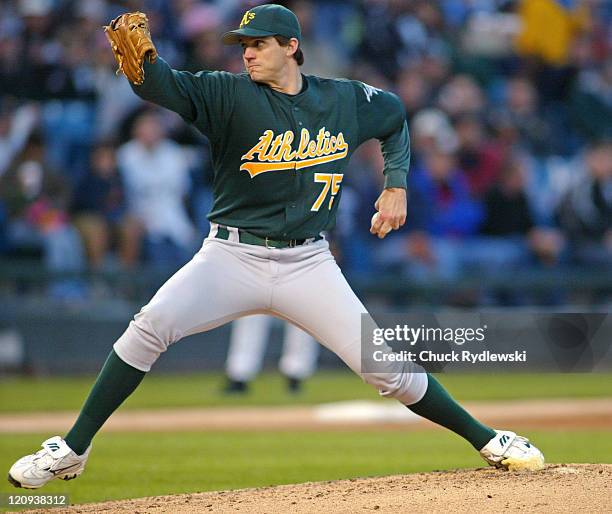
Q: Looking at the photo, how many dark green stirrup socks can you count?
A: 2